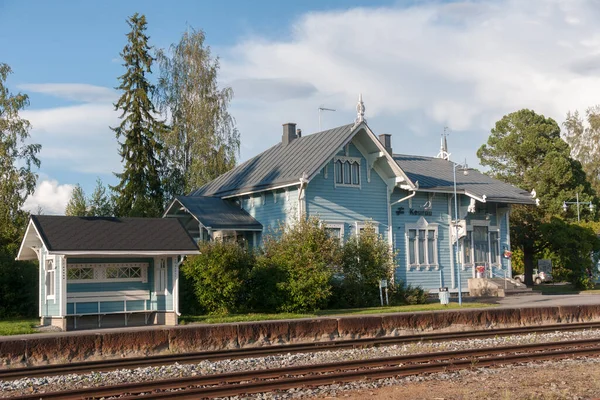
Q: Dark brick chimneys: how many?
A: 2